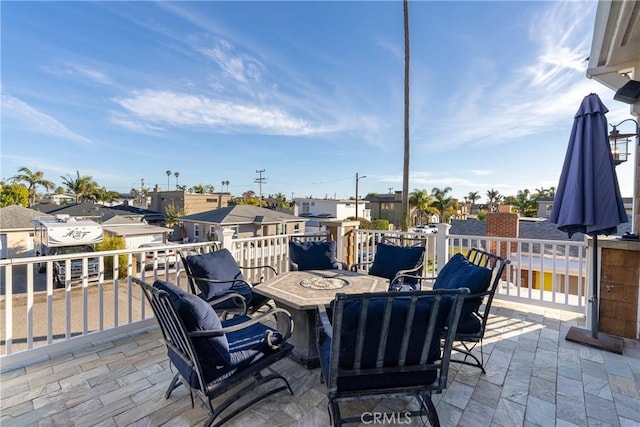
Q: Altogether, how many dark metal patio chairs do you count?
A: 6